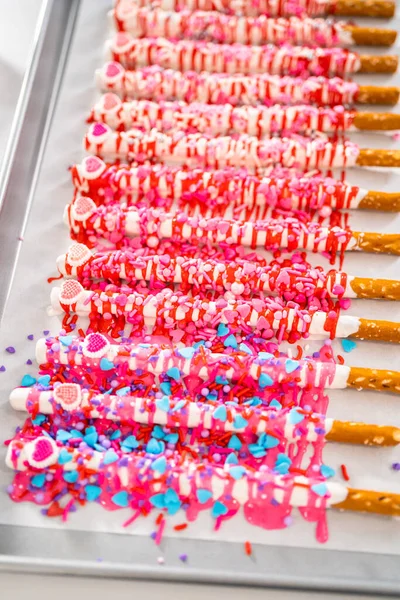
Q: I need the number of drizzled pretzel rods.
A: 13